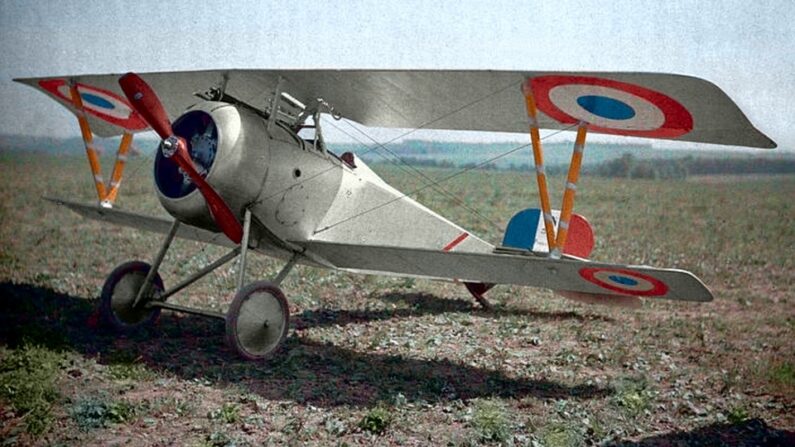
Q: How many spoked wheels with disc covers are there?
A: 2